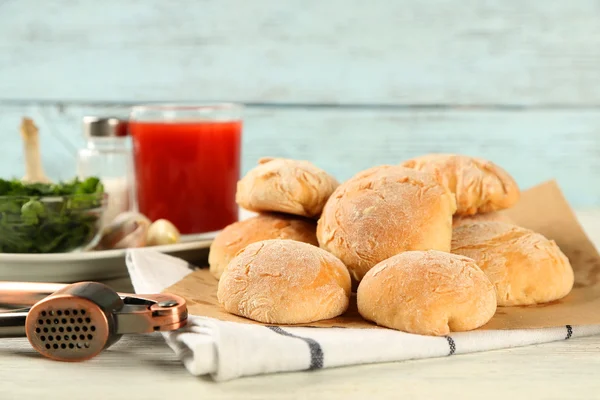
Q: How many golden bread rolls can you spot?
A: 7